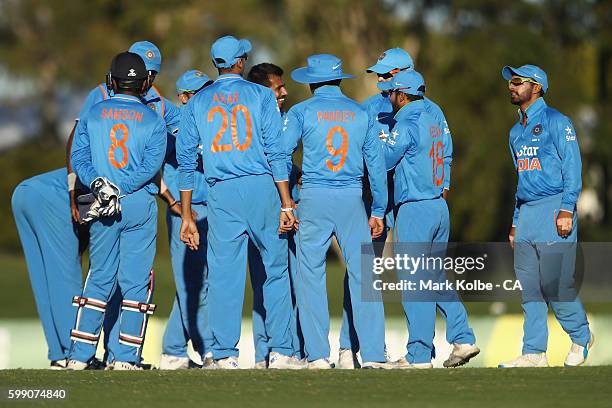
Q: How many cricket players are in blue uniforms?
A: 10